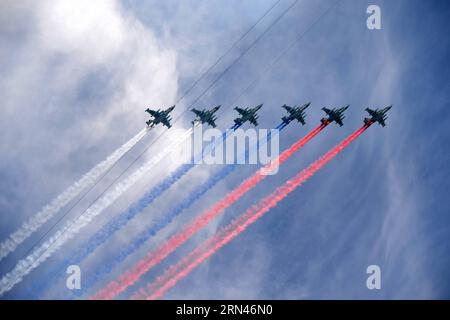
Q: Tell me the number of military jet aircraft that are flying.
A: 6